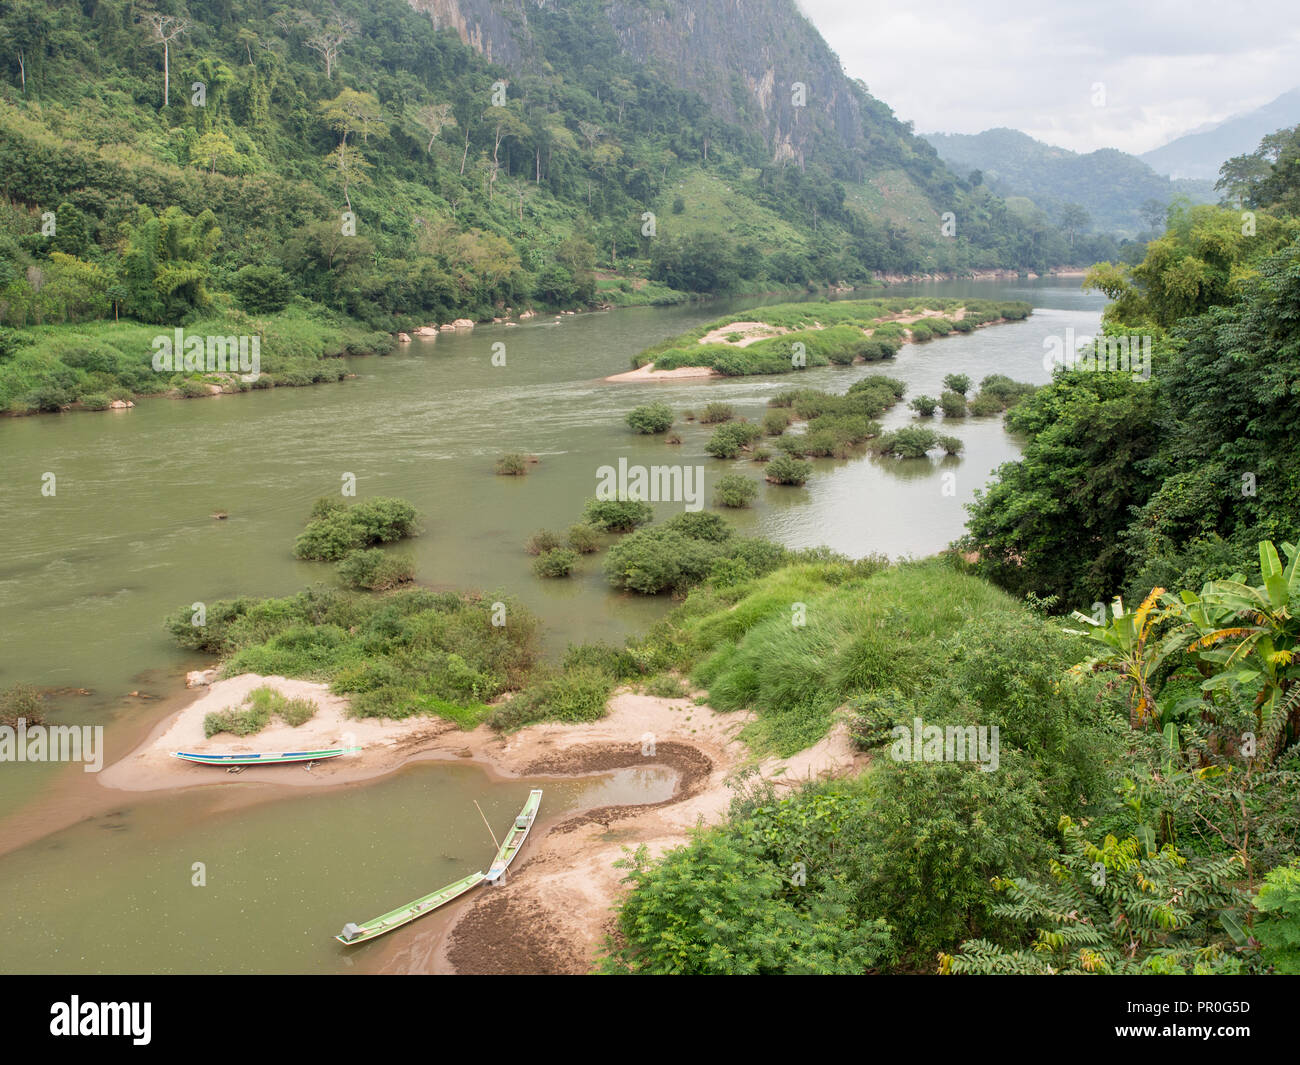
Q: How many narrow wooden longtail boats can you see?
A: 3